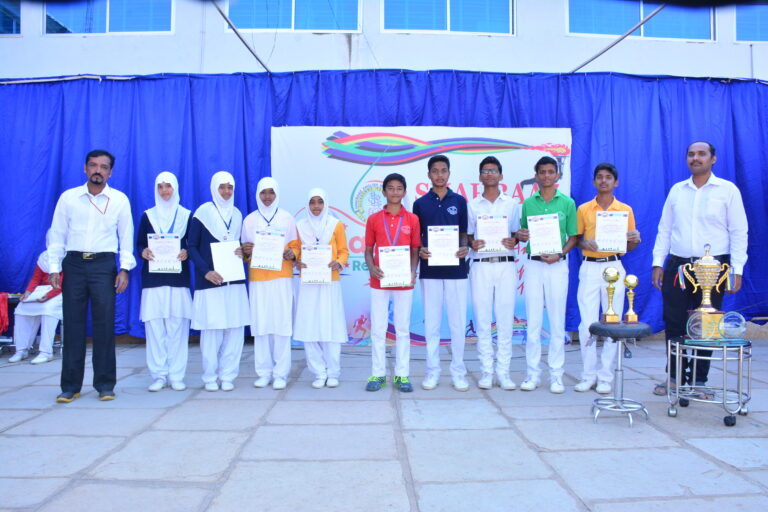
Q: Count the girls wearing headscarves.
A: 4